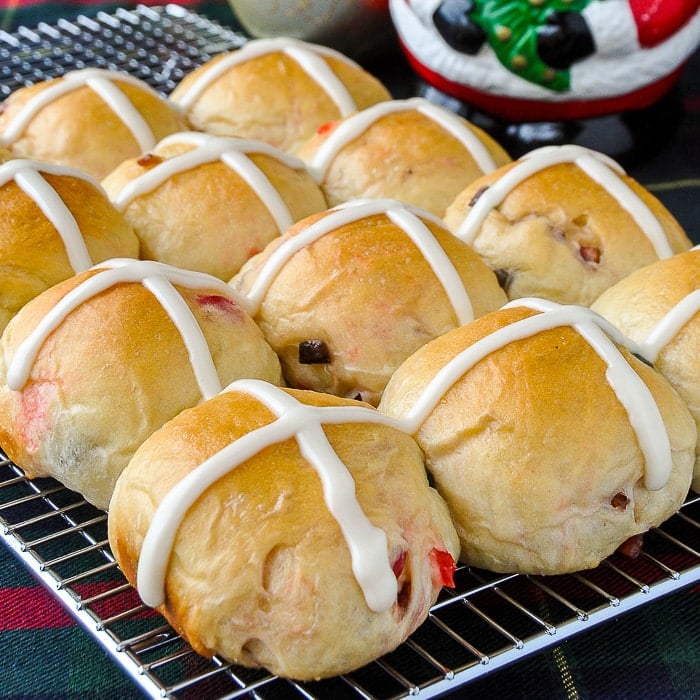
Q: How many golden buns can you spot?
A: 11